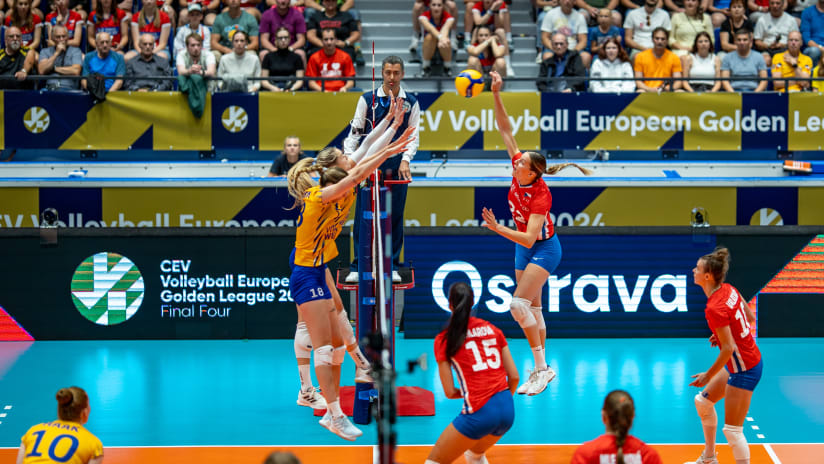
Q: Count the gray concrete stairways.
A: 1